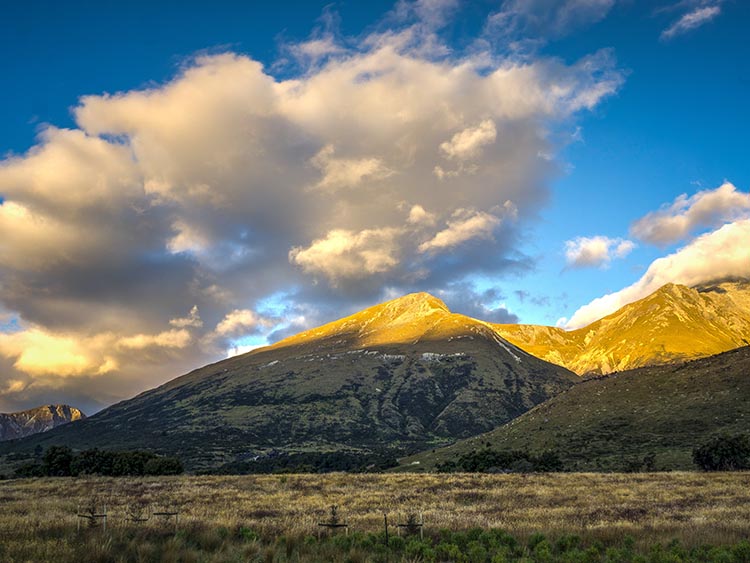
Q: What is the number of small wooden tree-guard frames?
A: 5